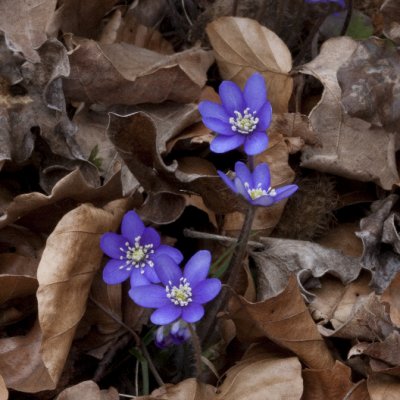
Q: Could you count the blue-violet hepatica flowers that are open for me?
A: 4